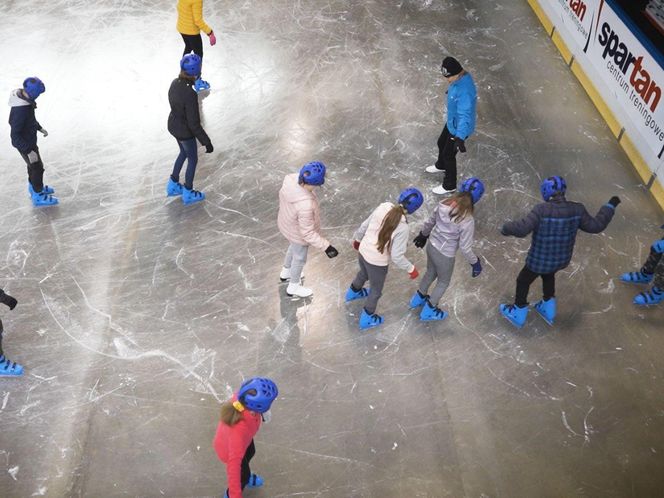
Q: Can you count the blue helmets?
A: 7